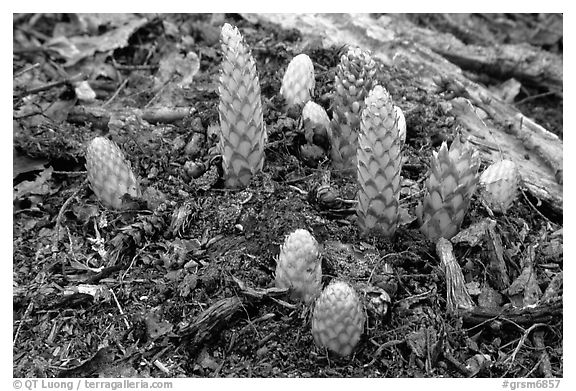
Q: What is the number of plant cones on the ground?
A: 11